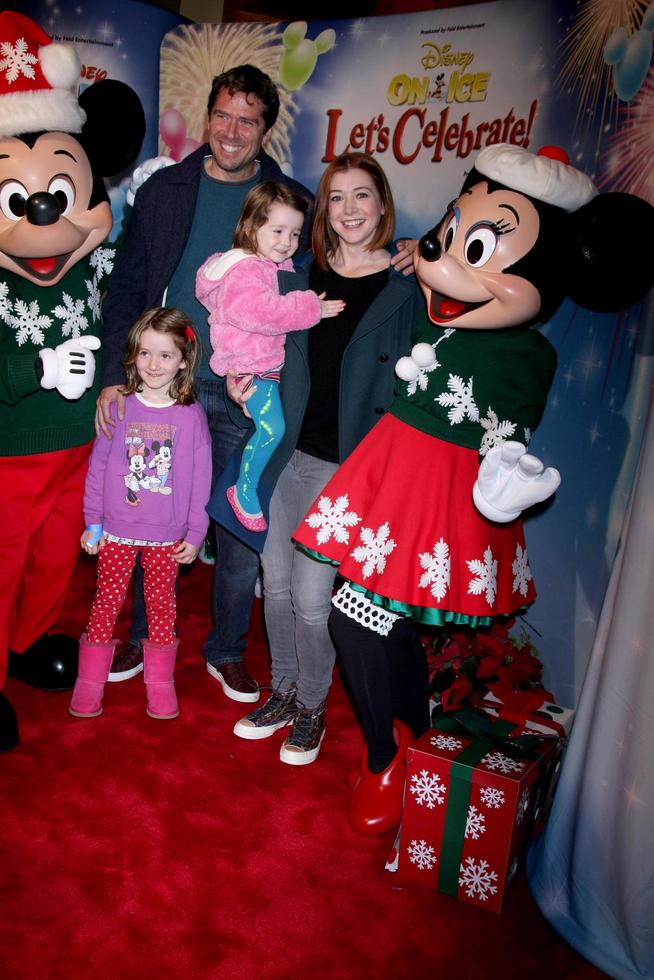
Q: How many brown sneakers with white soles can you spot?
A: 2